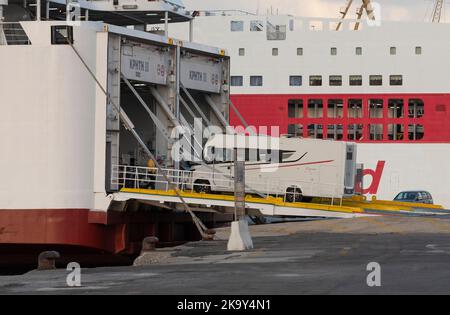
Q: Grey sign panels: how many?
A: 2